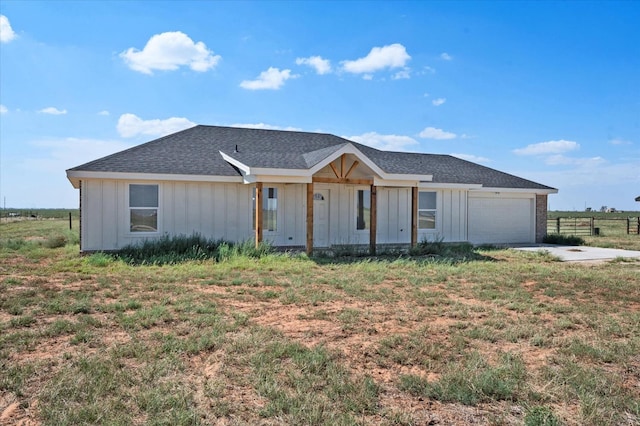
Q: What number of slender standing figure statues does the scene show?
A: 0